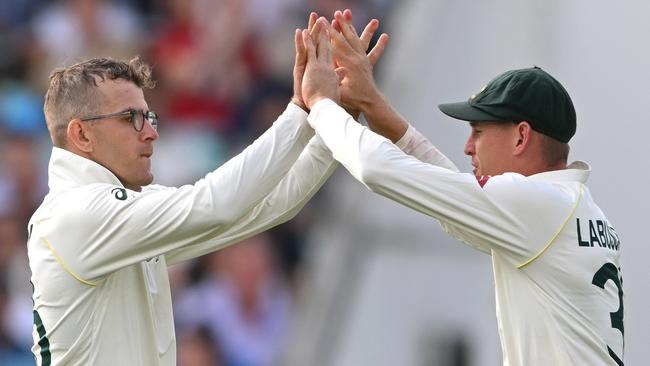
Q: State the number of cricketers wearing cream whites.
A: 2